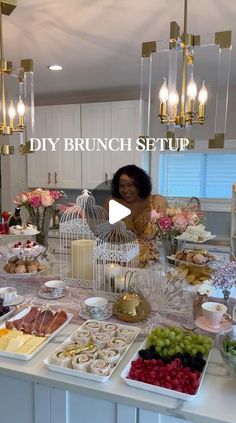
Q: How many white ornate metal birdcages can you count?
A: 2